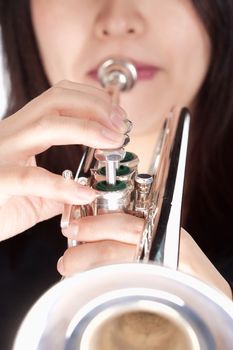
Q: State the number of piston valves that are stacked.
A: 3